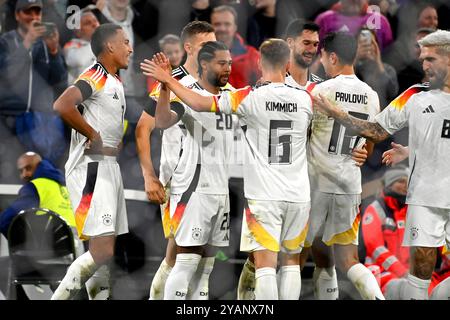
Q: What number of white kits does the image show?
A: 7